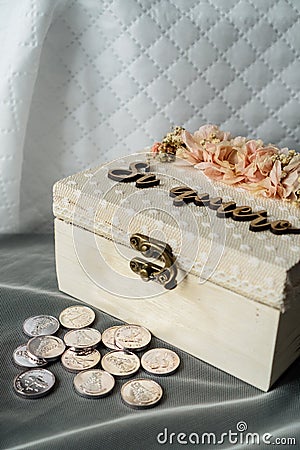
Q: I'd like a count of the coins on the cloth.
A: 13